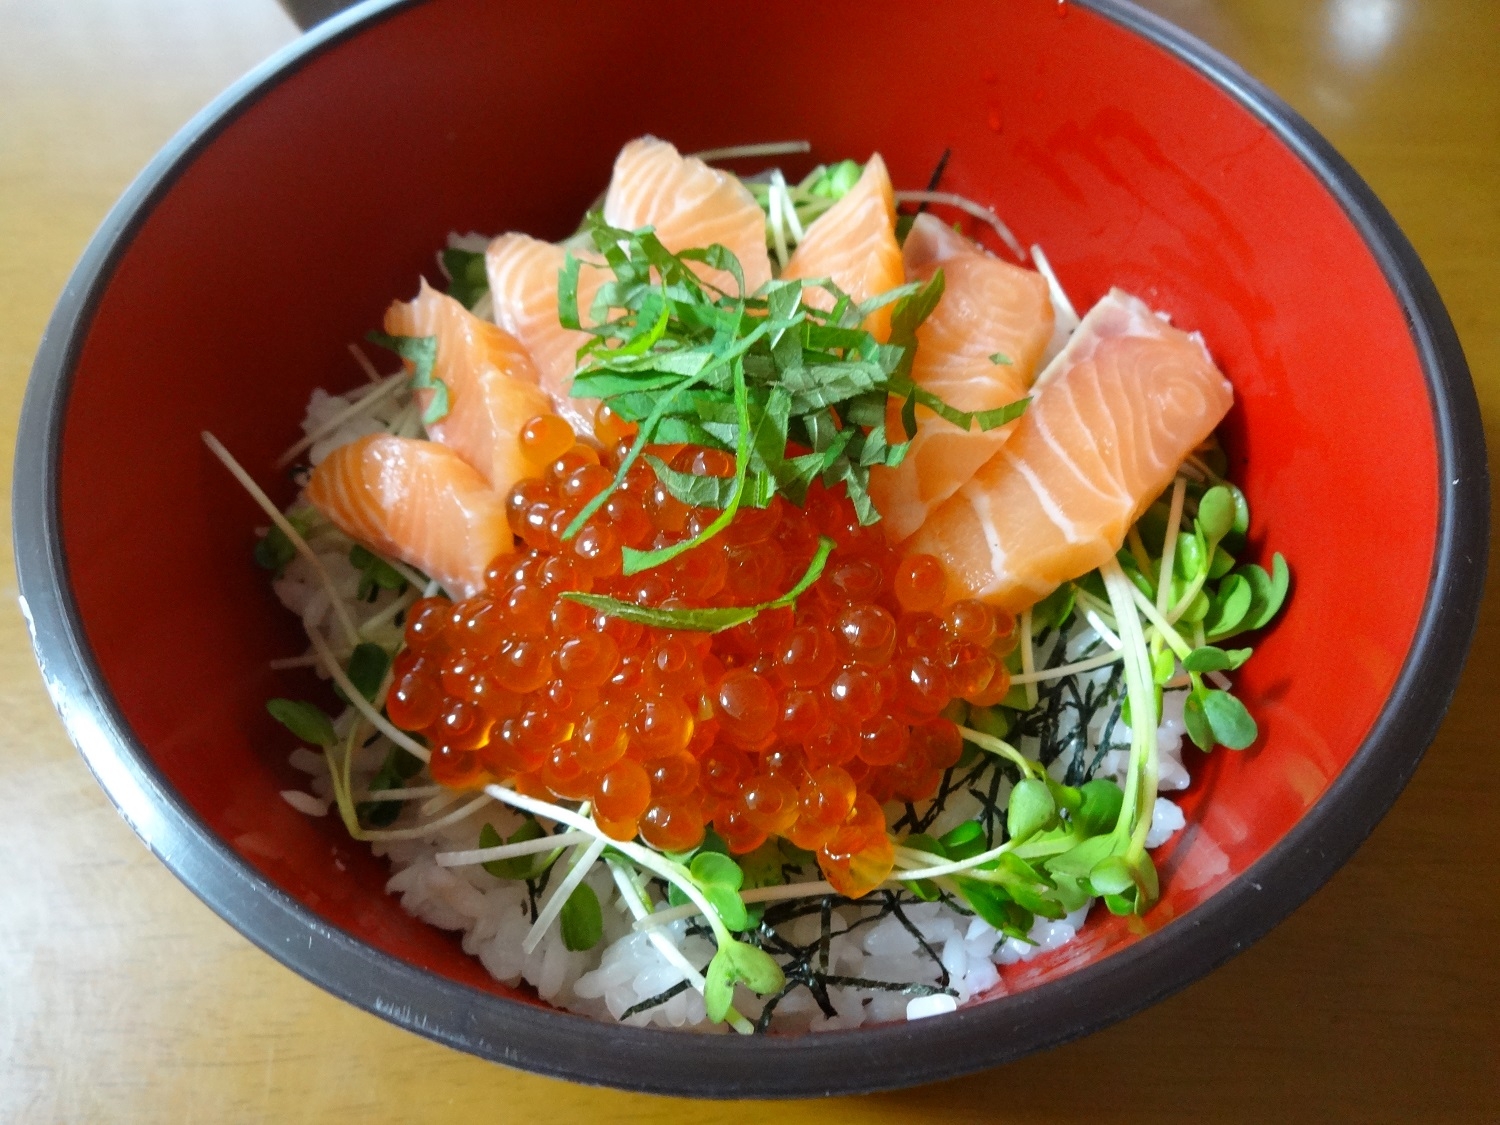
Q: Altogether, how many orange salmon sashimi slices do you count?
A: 7